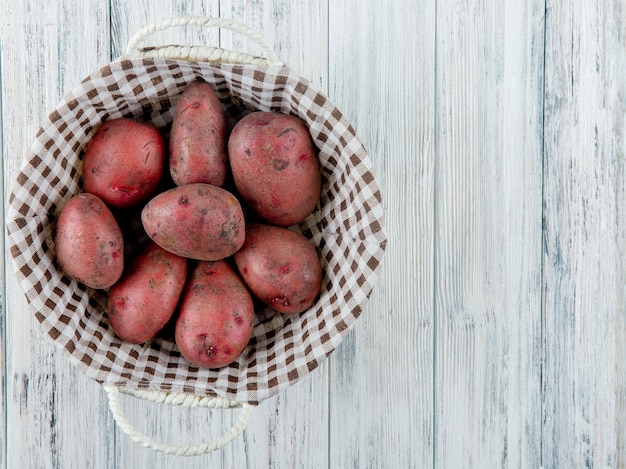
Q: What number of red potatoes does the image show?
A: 8